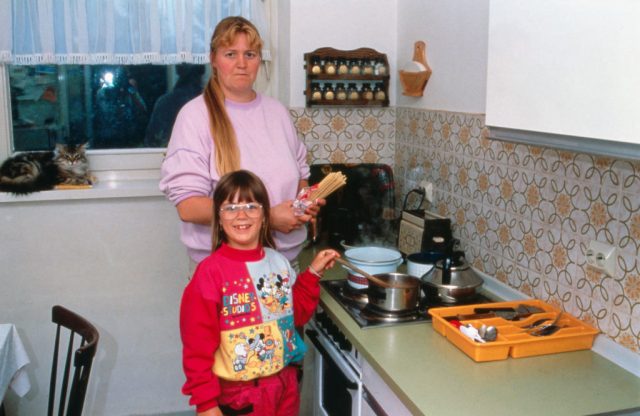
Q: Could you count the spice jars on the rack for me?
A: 12